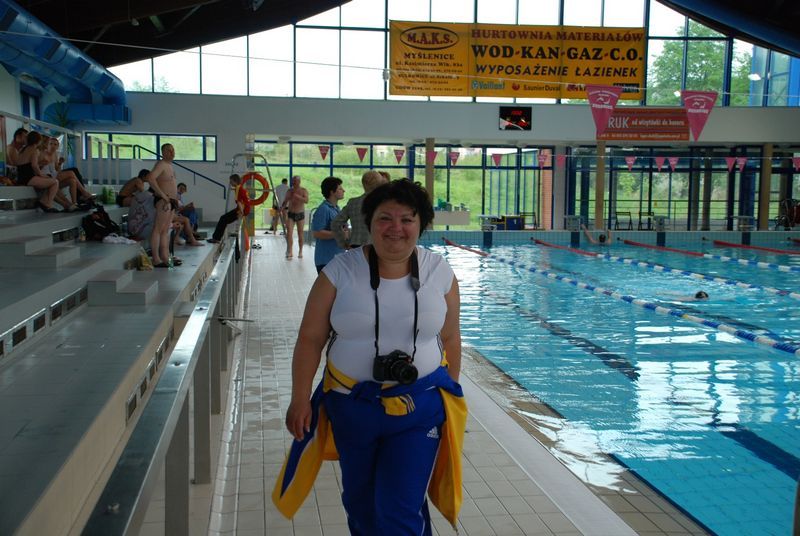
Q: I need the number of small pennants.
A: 14